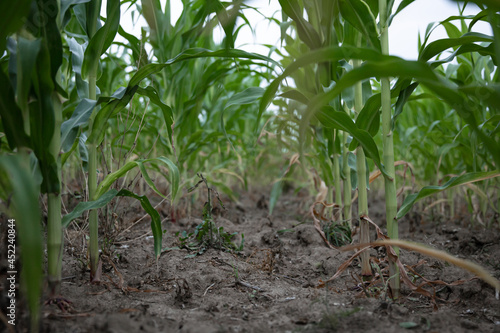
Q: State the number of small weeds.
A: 2